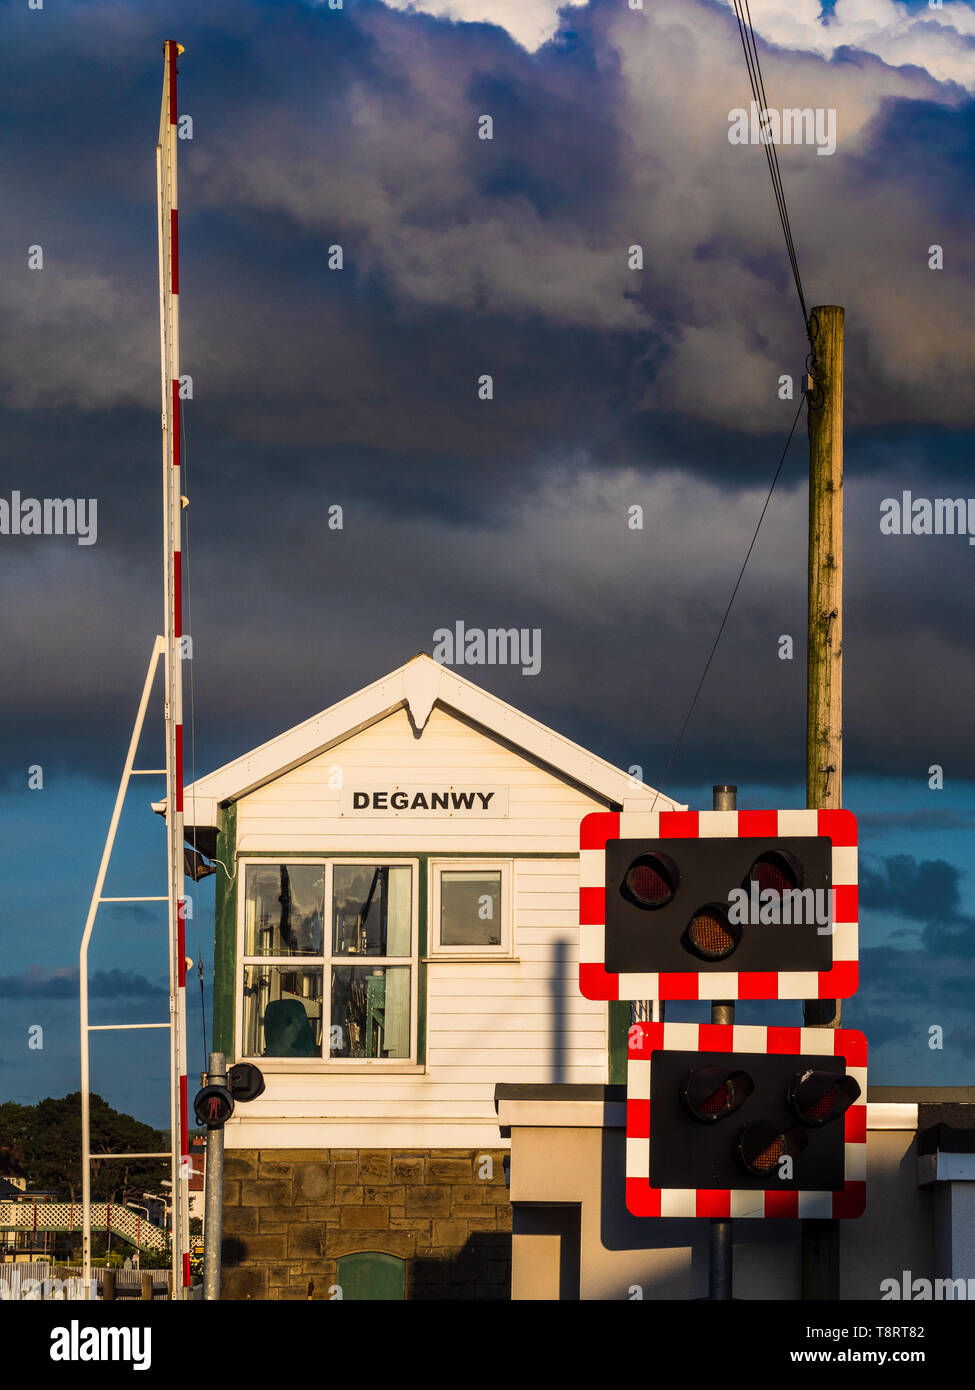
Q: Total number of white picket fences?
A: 1